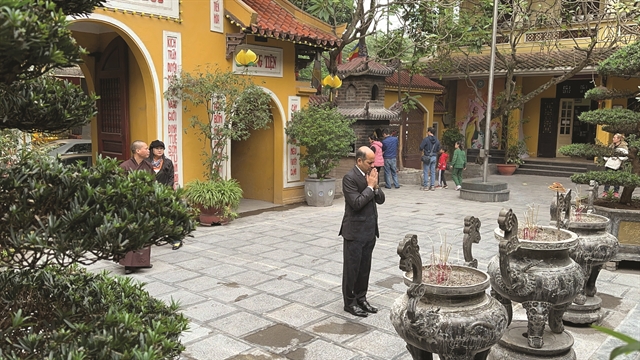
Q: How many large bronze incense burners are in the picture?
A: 3